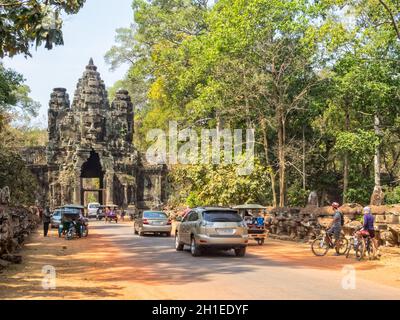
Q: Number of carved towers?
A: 3